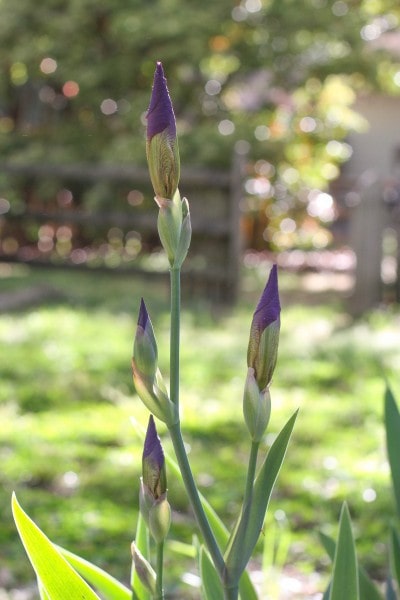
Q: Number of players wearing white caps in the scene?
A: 0